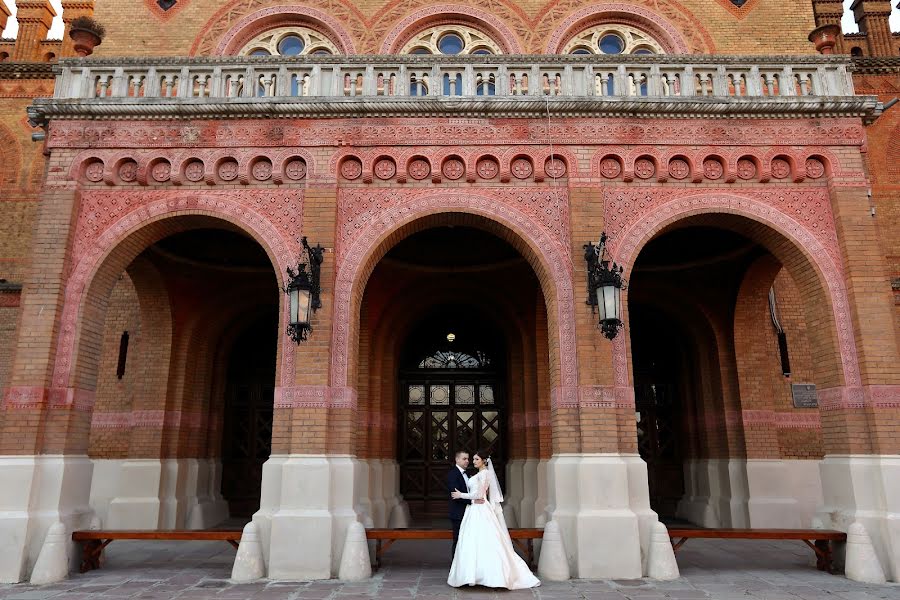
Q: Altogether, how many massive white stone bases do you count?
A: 4